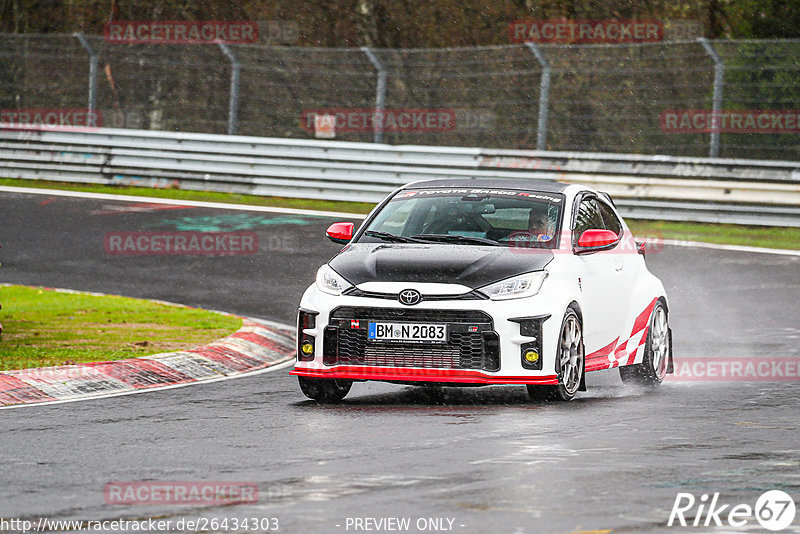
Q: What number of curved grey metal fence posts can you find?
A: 5